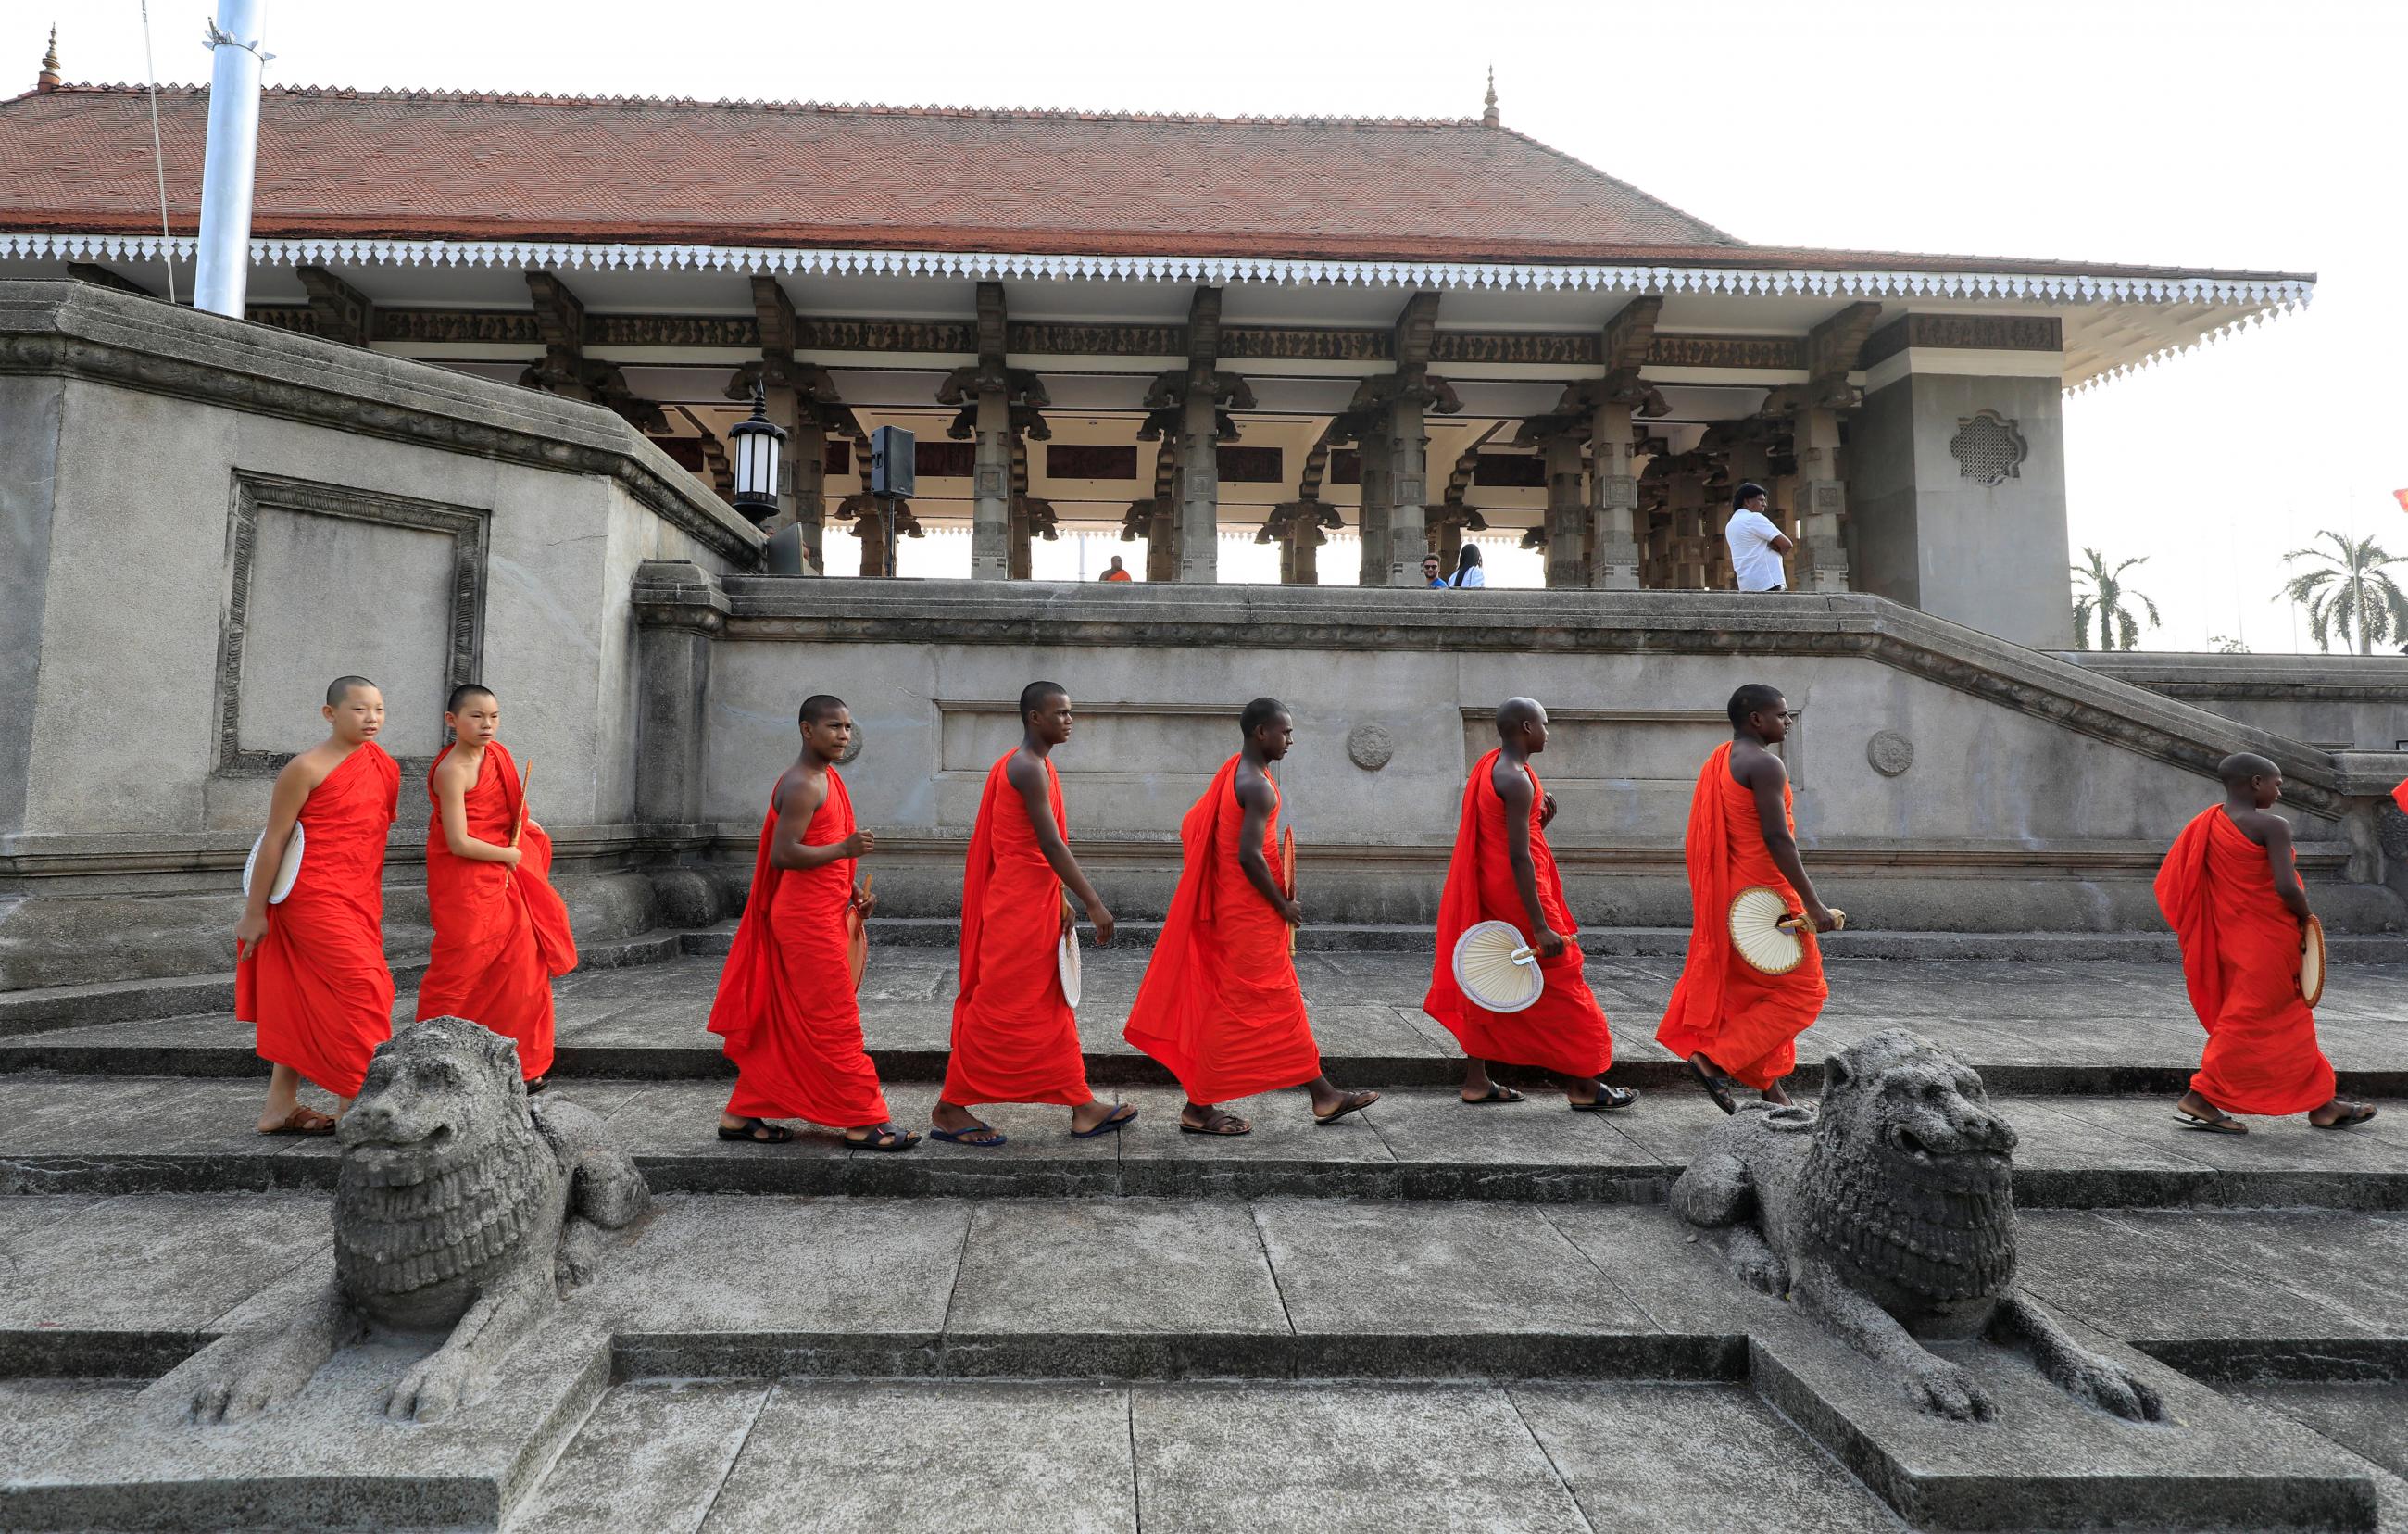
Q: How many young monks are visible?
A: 8